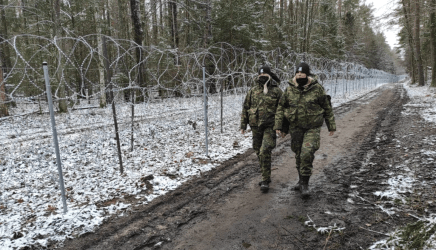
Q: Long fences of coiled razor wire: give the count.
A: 1